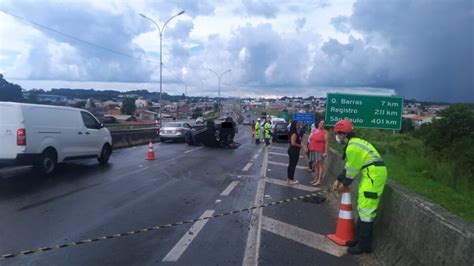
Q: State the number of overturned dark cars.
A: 1